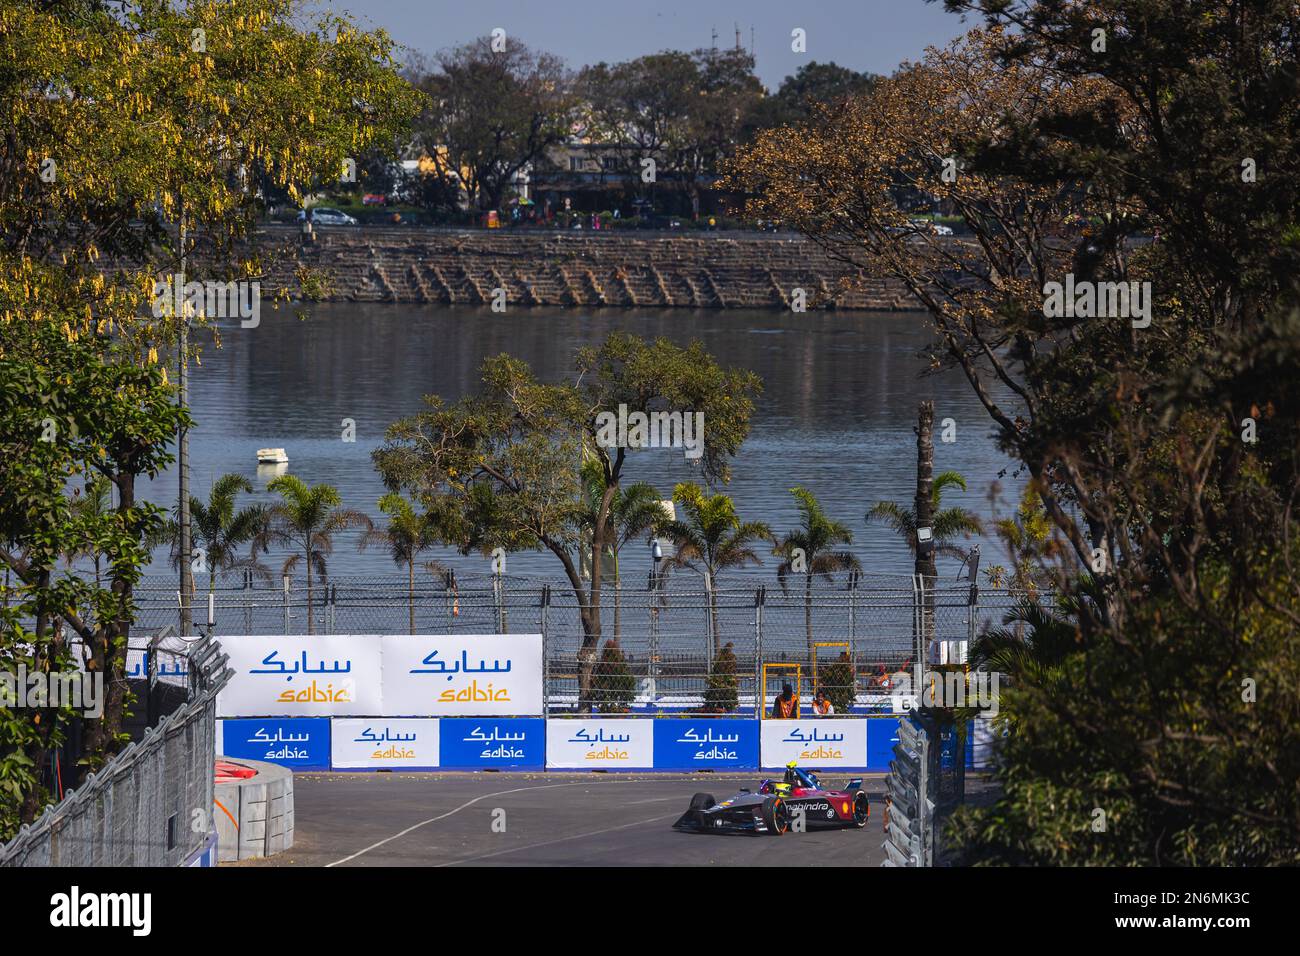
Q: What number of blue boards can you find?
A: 4